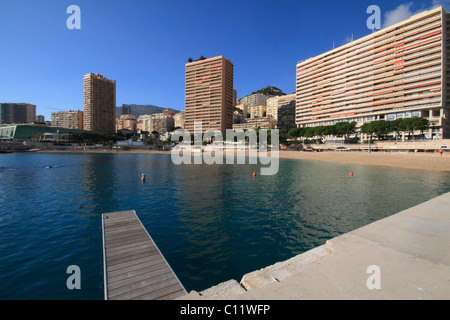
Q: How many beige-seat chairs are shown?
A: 0